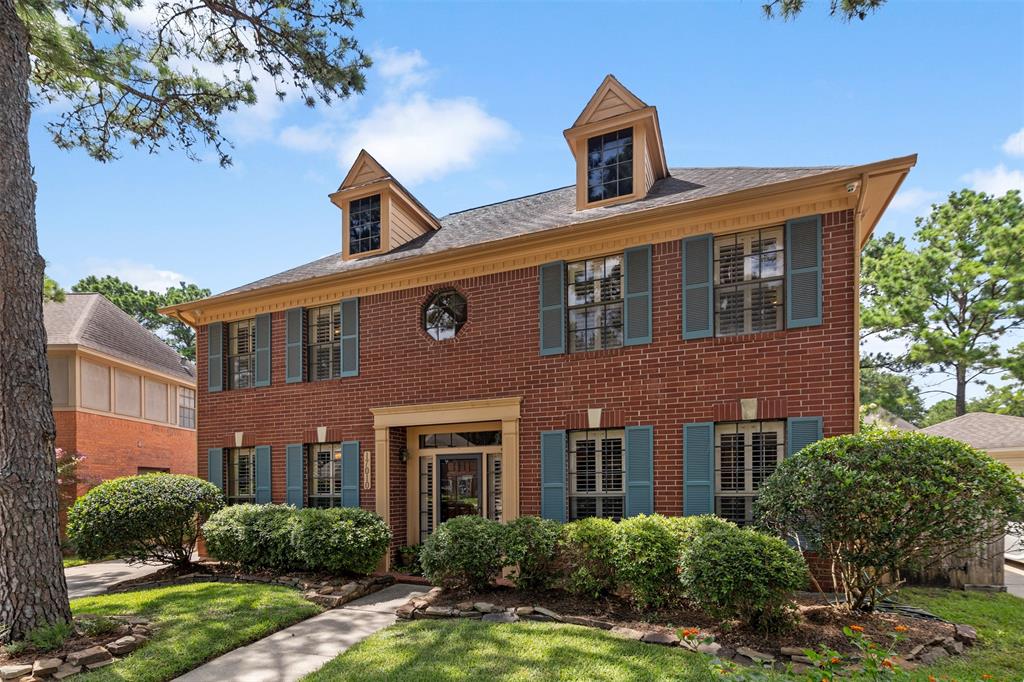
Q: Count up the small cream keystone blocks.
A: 4